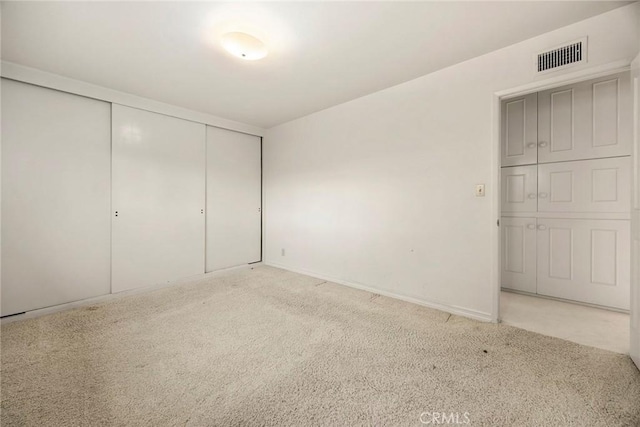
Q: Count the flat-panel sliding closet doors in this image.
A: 3